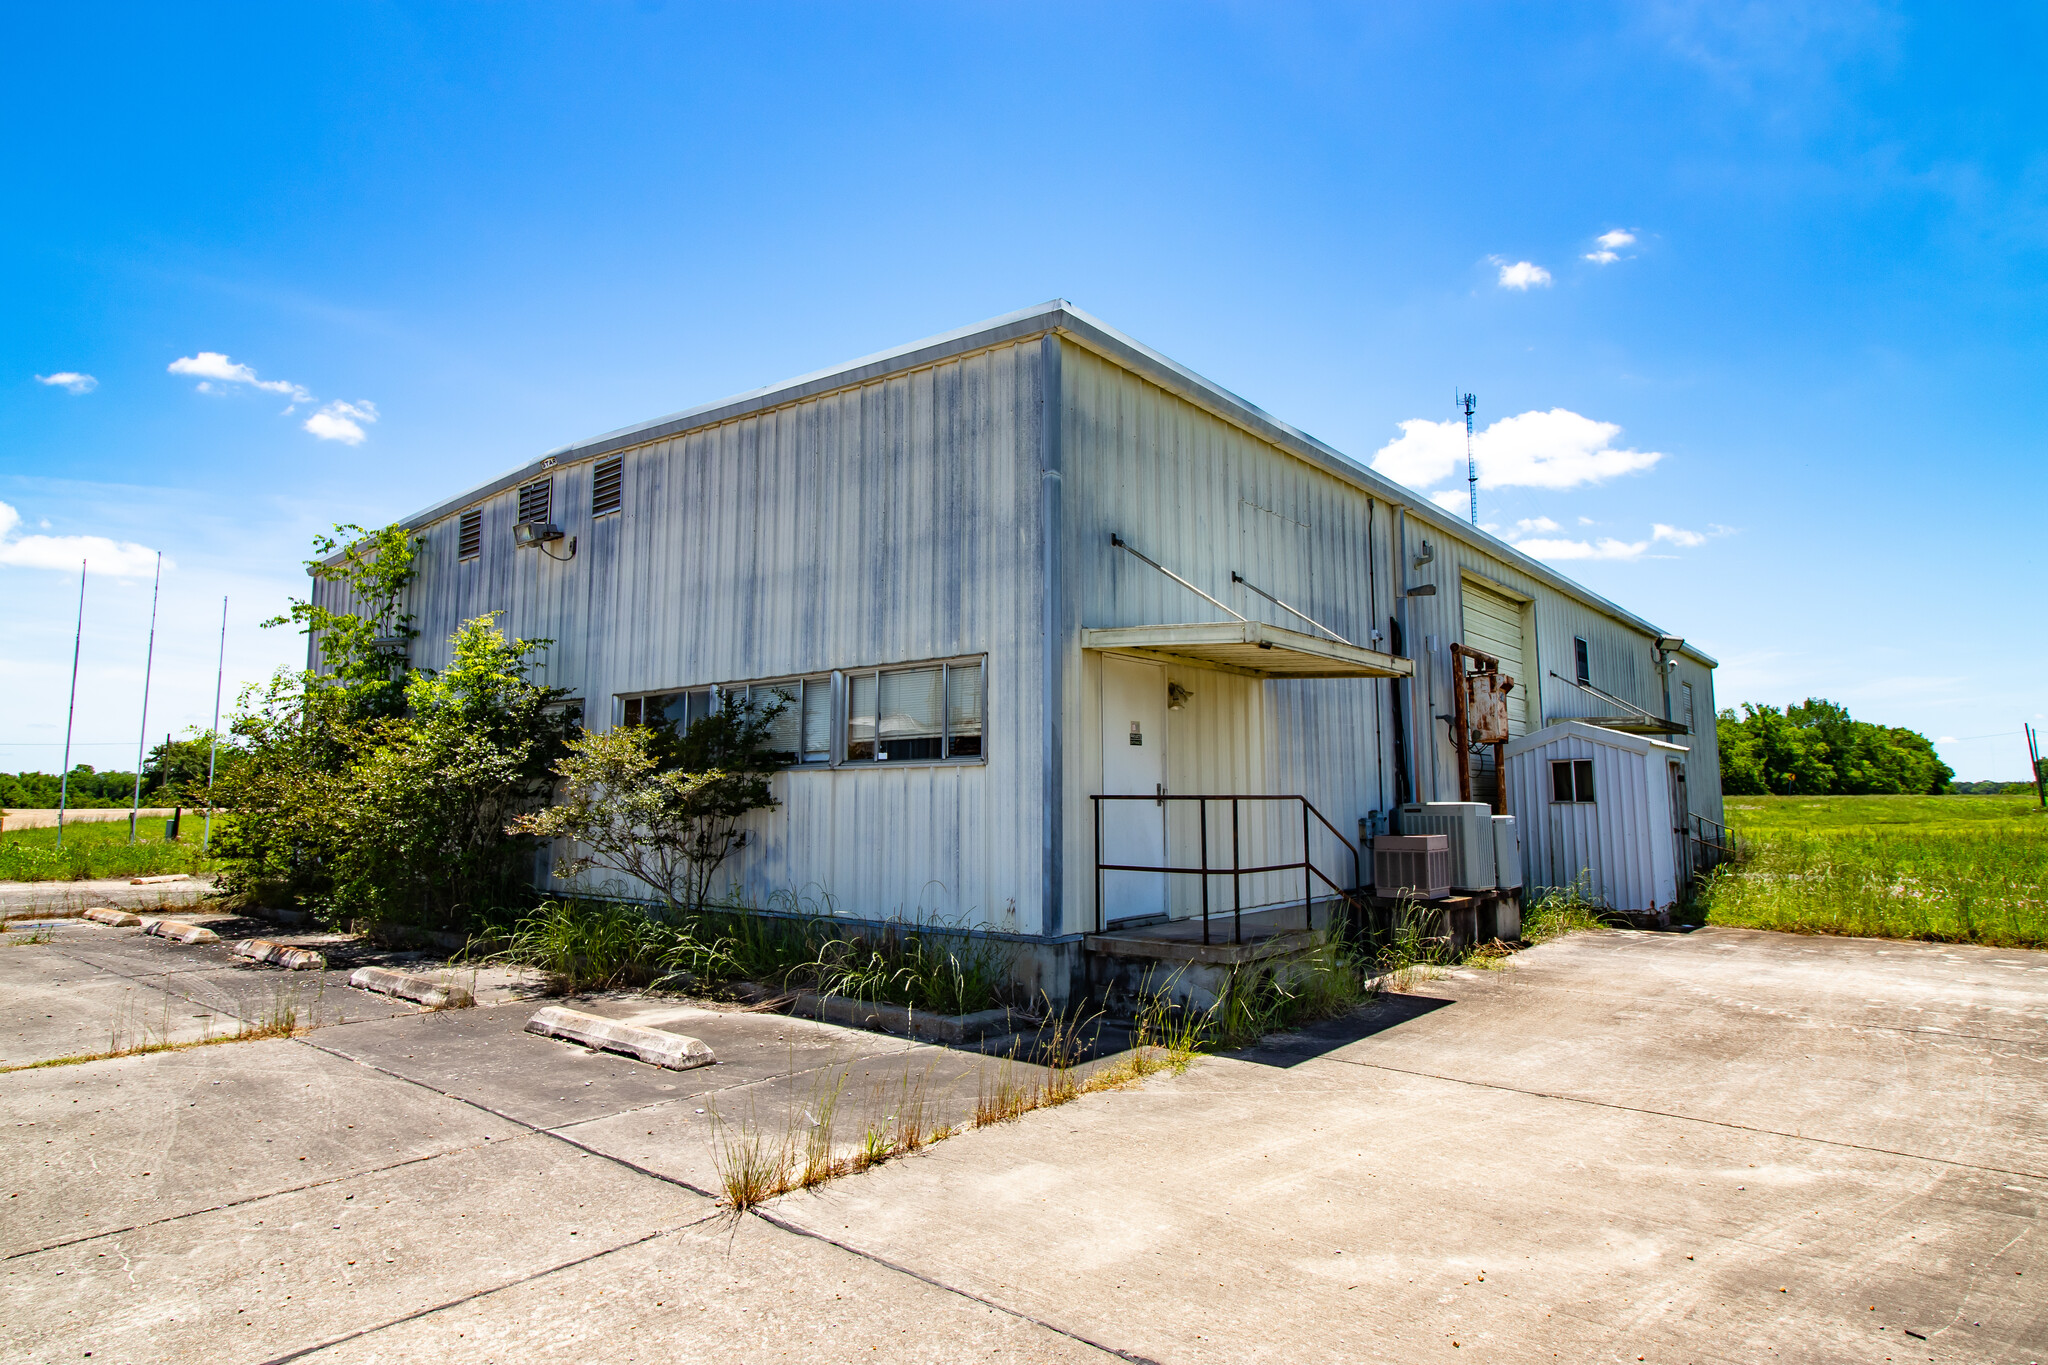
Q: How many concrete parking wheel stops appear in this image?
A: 6